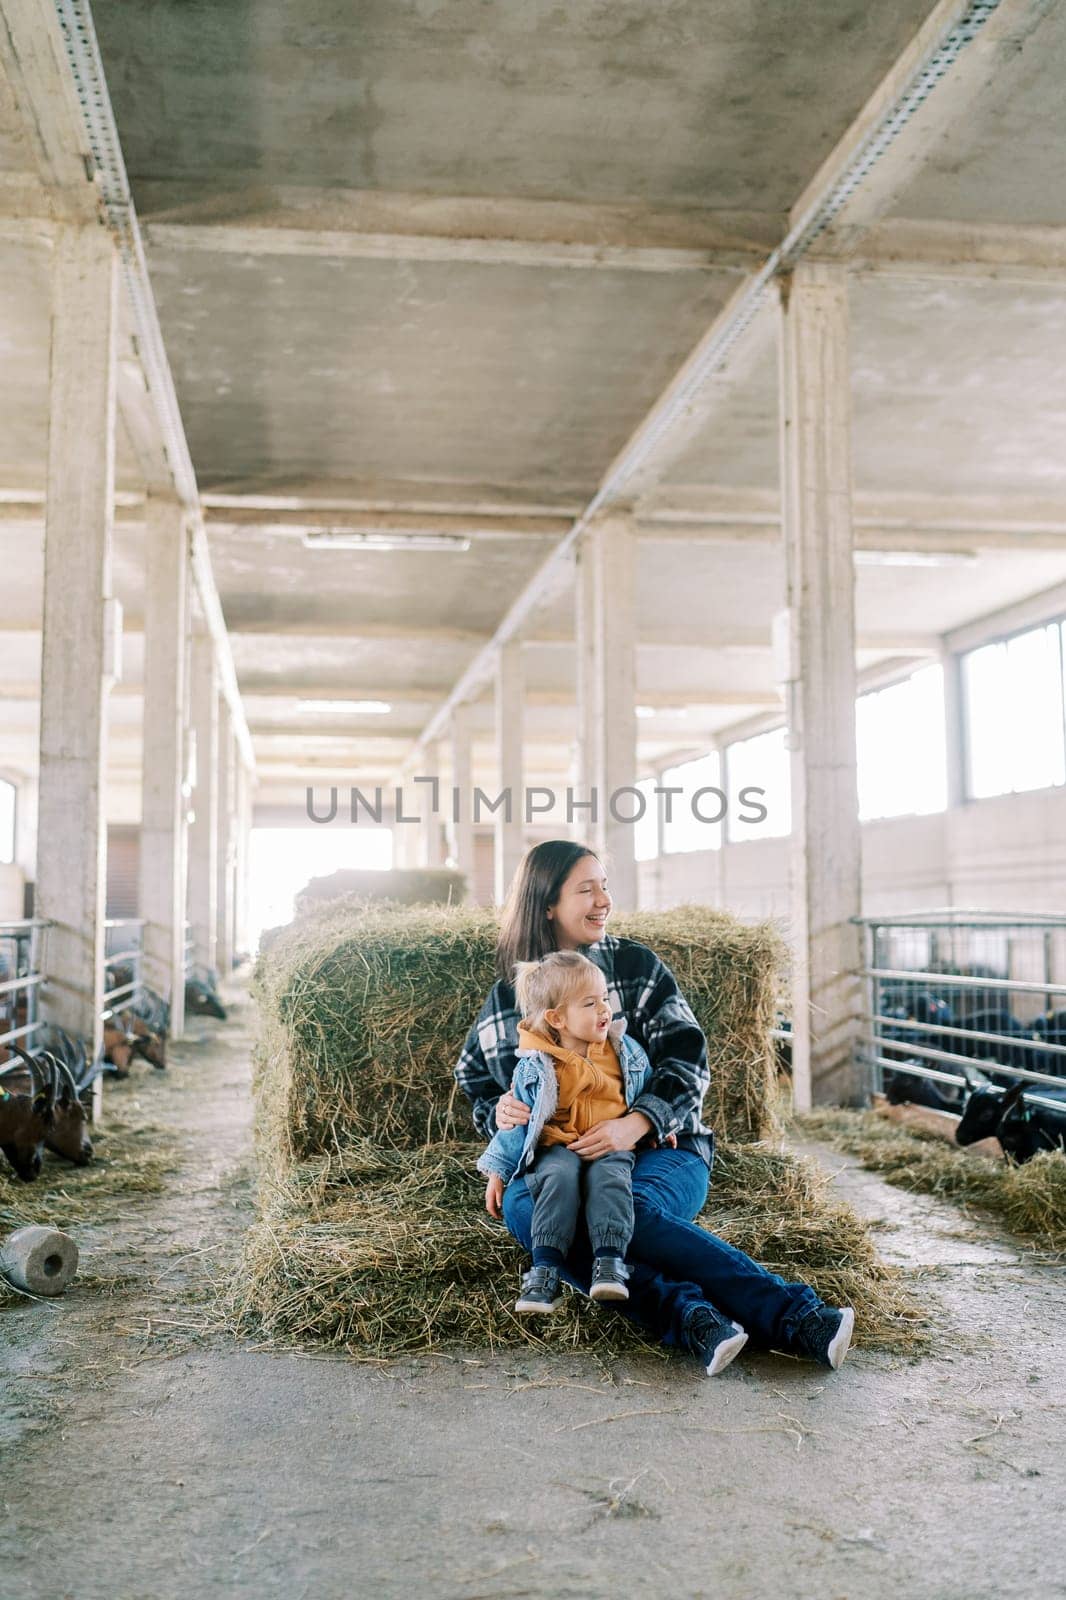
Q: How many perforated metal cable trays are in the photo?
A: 2